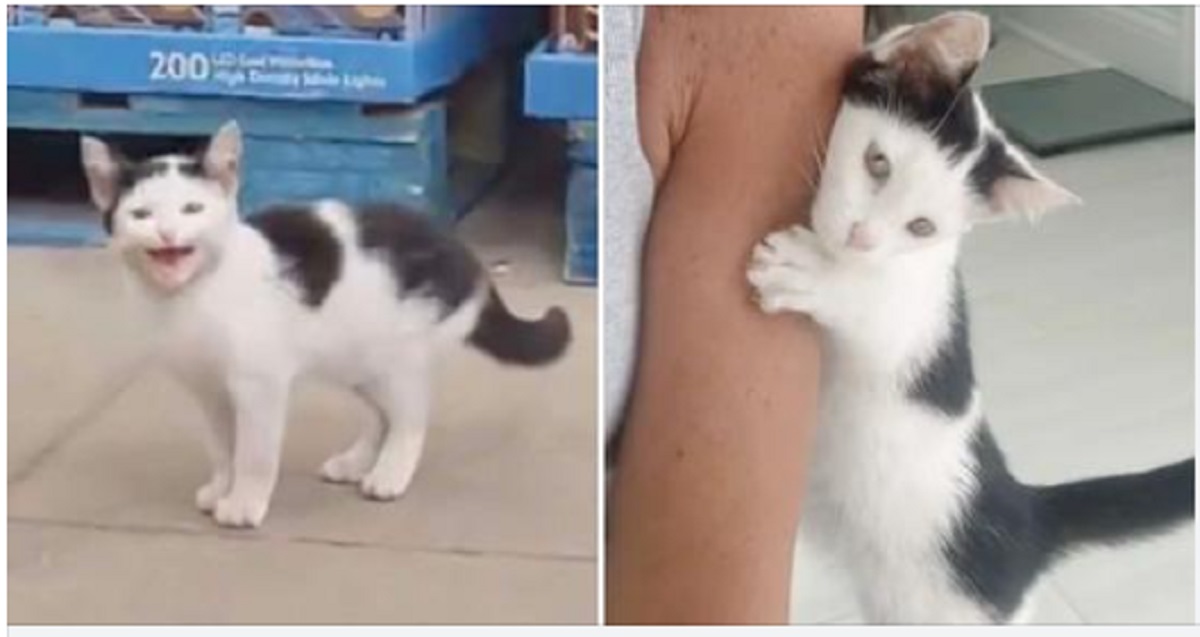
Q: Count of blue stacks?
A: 2